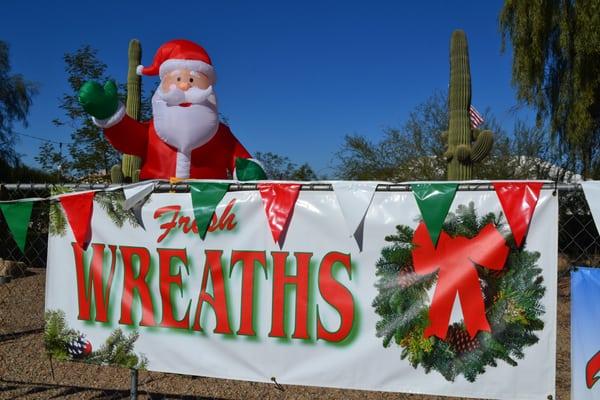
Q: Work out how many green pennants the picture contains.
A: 3